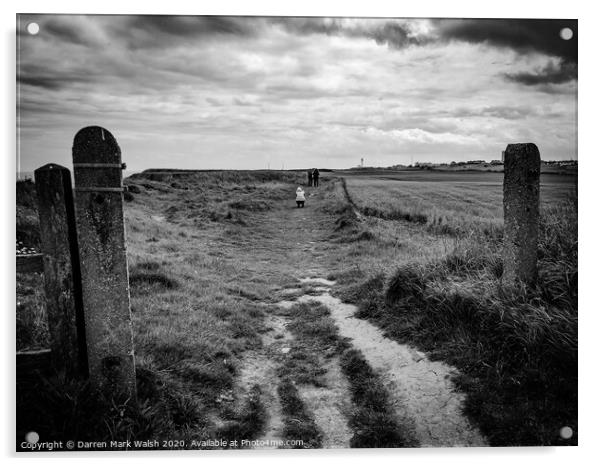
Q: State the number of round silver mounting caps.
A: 4